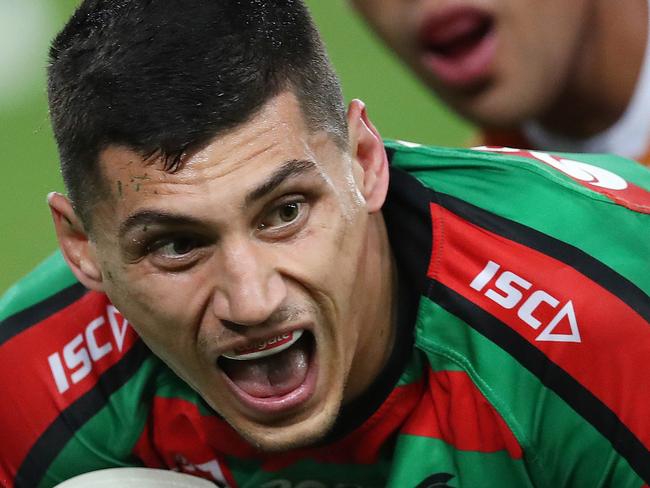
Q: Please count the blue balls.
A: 0